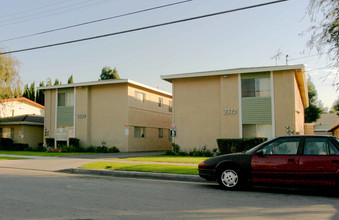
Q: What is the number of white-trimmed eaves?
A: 2